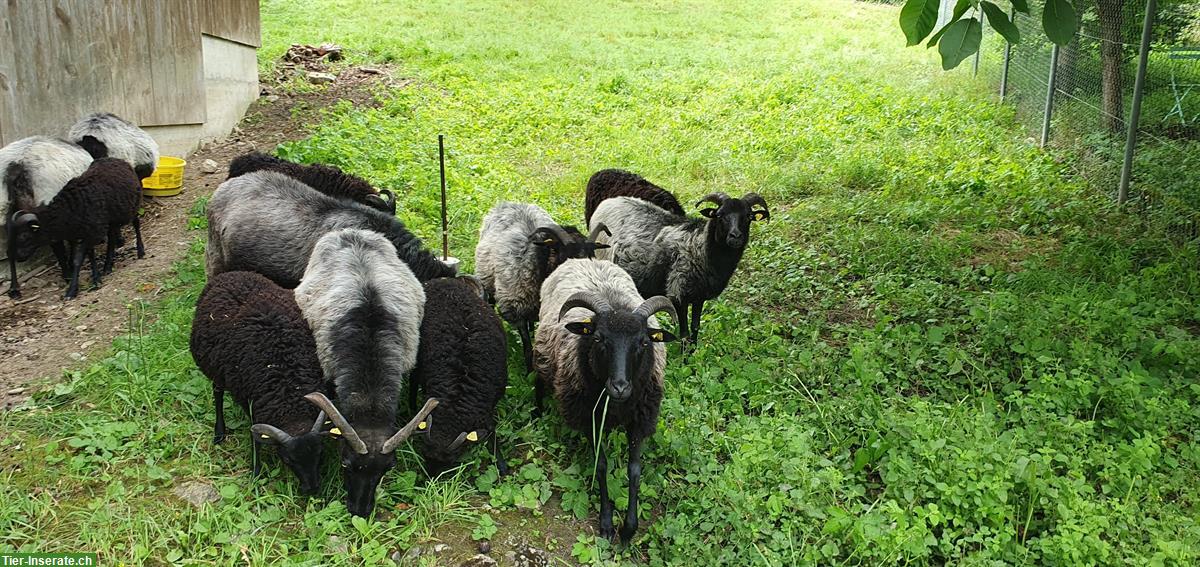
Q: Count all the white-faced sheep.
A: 0